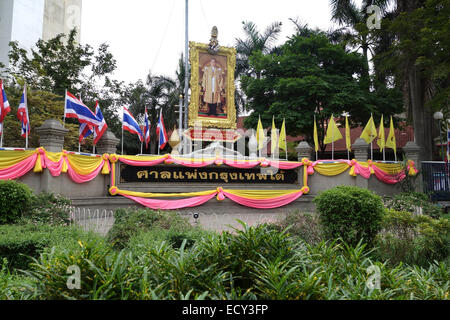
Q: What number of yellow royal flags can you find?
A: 9